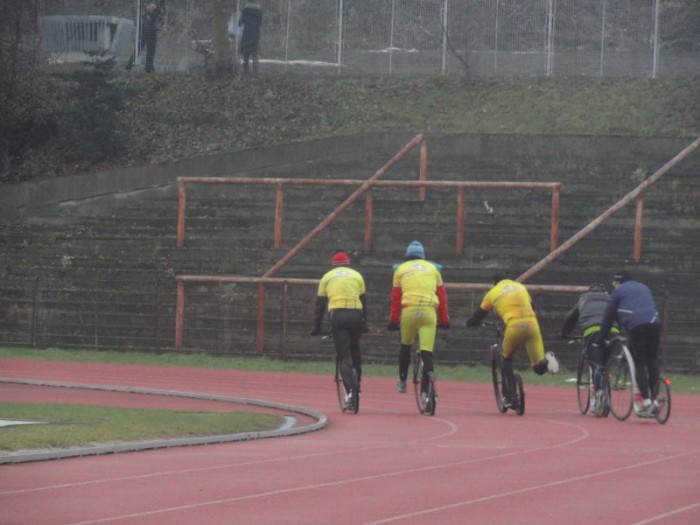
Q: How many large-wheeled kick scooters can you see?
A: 5